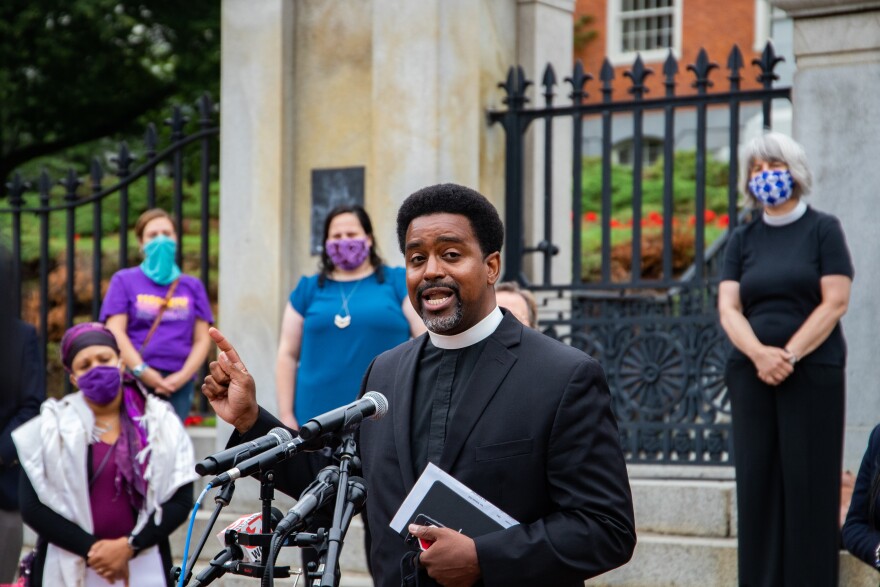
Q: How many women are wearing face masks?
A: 4